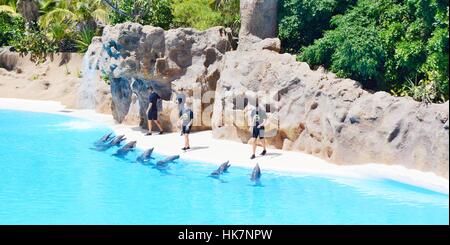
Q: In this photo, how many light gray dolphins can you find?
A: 7